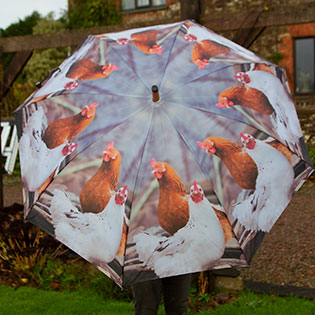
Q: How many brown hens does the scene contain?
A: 8